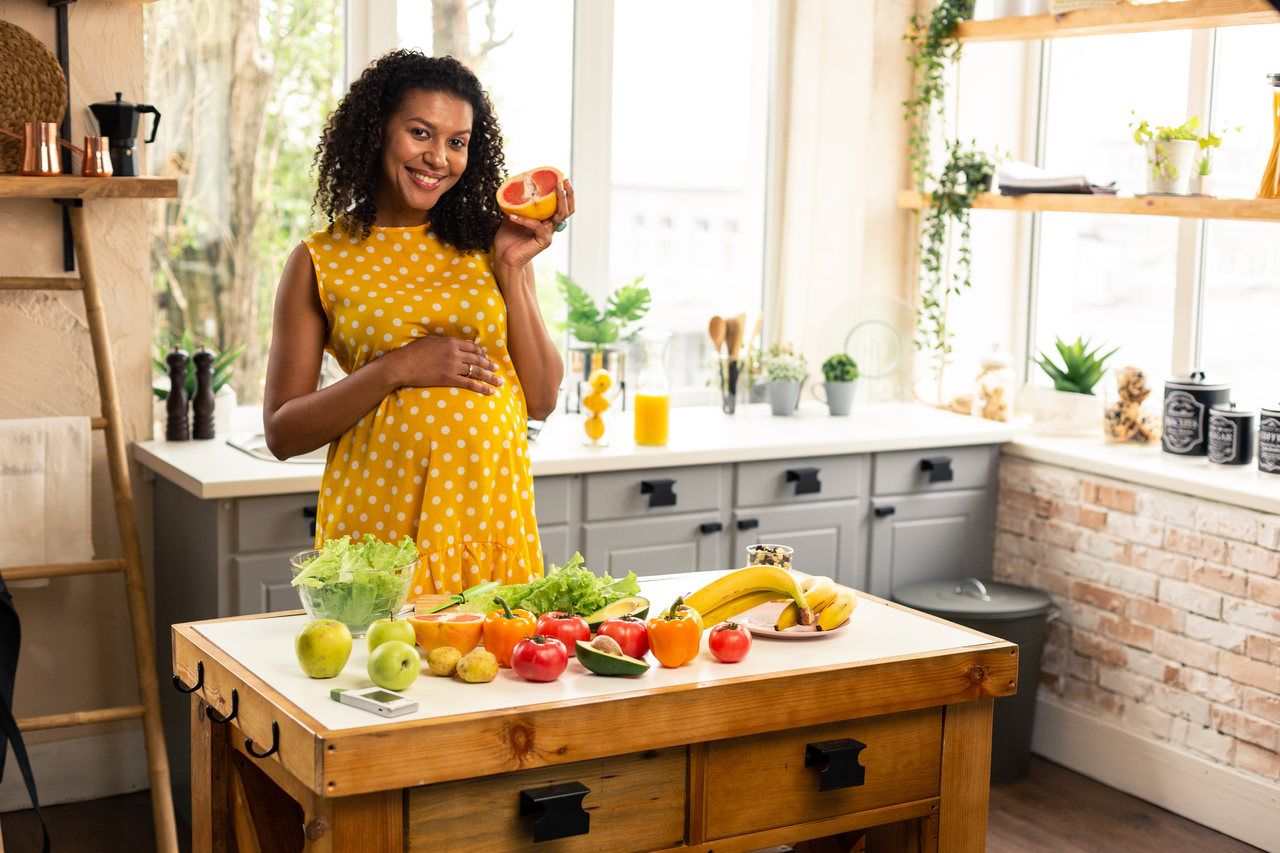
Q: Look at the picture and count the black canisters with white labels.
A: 3